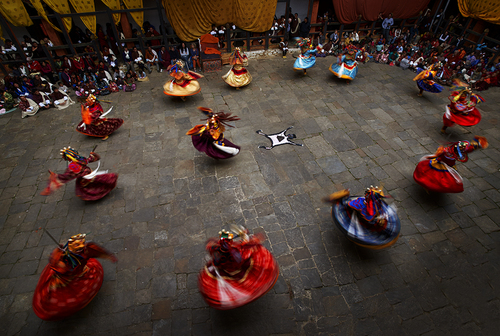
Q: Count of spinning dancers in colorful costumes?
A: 13